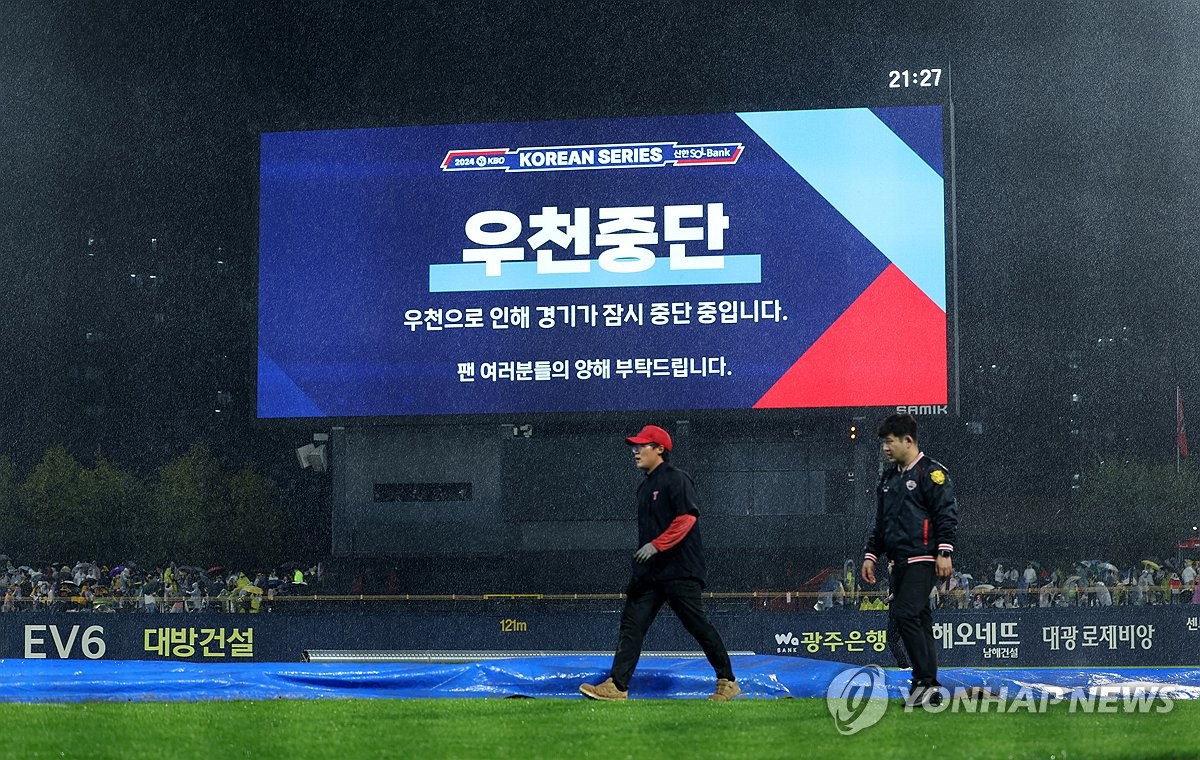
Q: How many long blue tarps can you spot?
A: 1